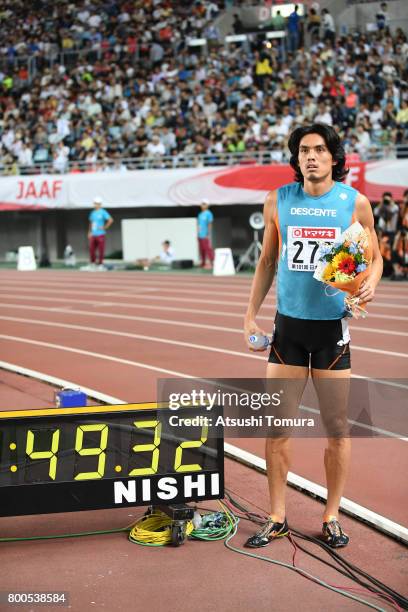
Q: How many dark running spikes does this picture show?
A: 2